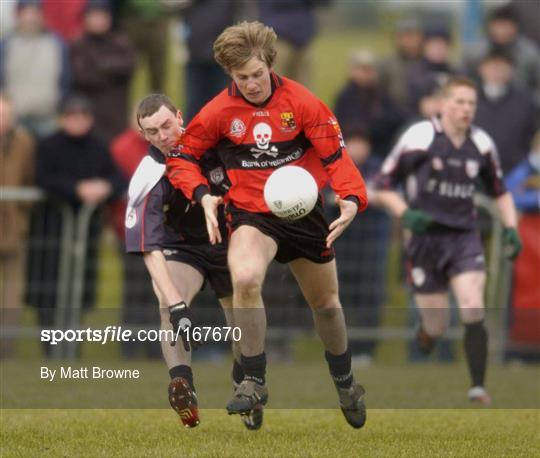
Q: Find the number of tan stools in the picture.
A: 0